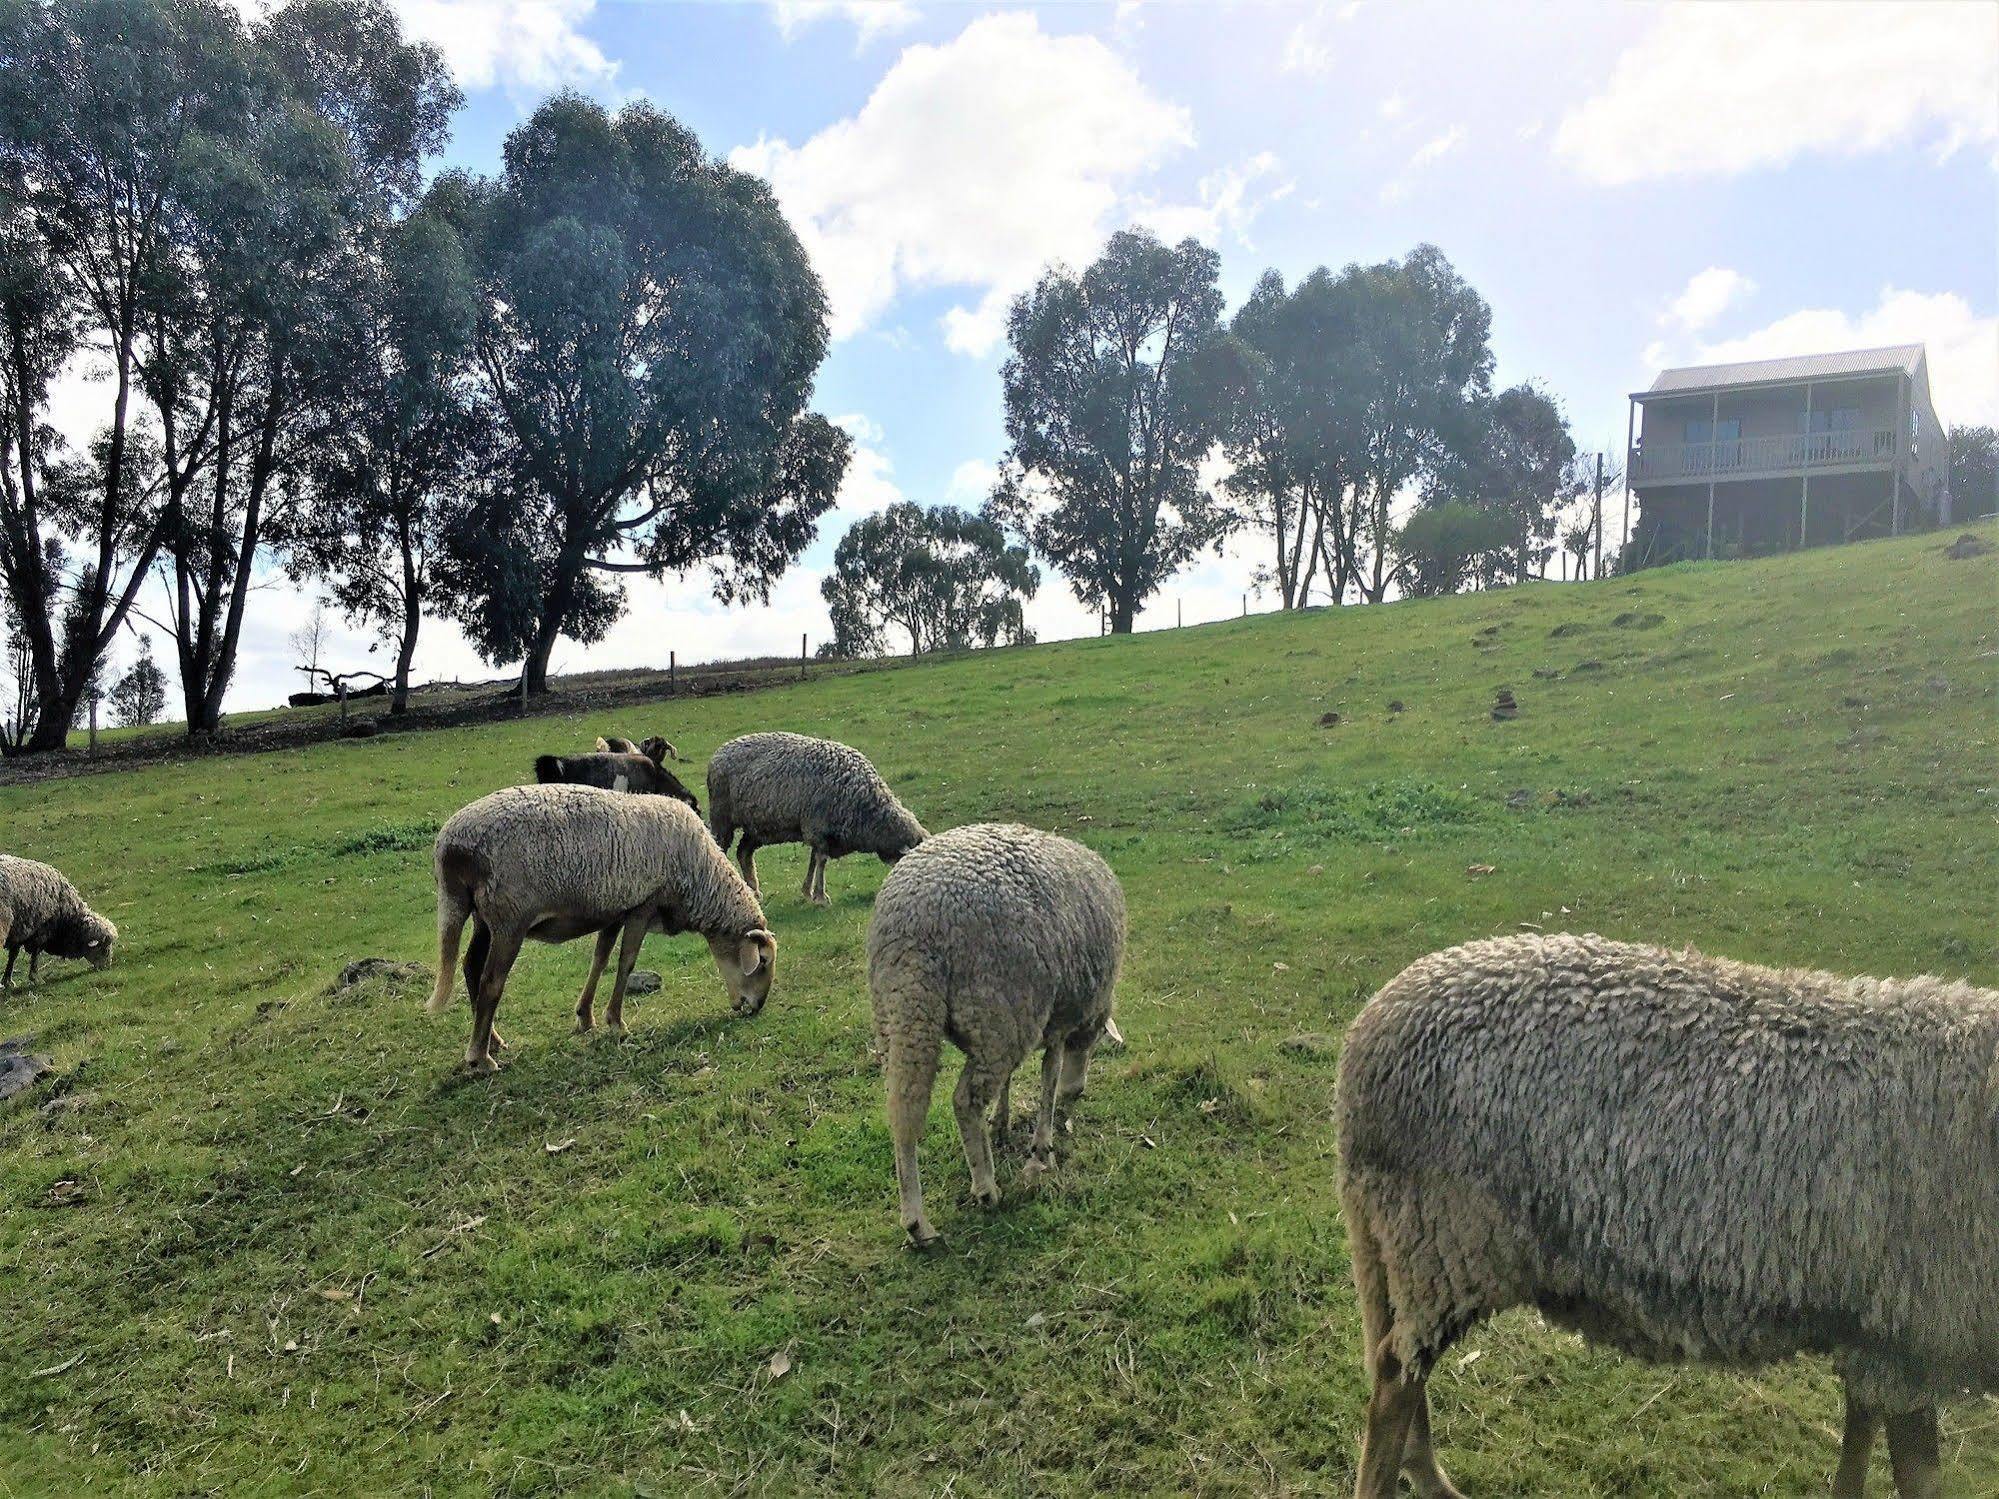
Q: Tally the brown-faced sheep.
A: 1